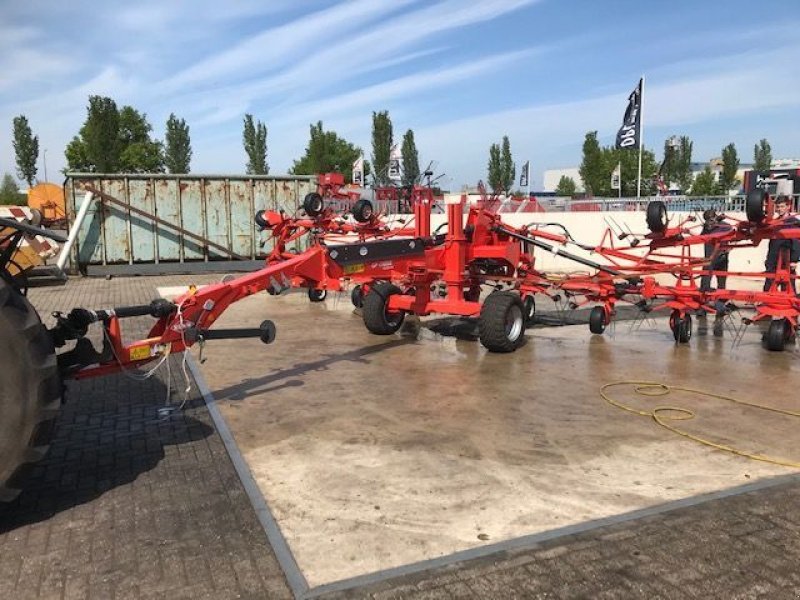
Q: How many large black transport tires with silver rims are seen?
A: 2